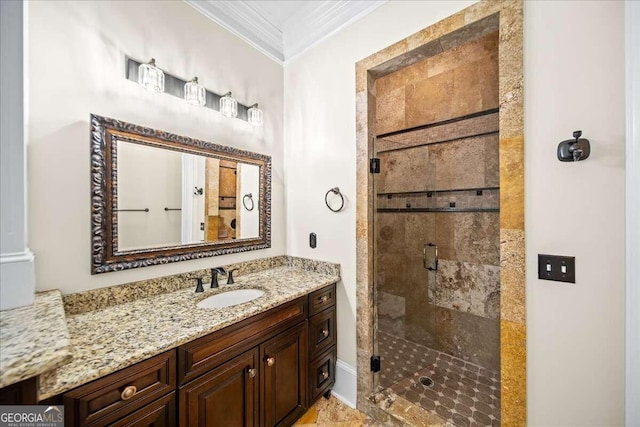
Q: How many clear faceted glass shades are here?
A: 4